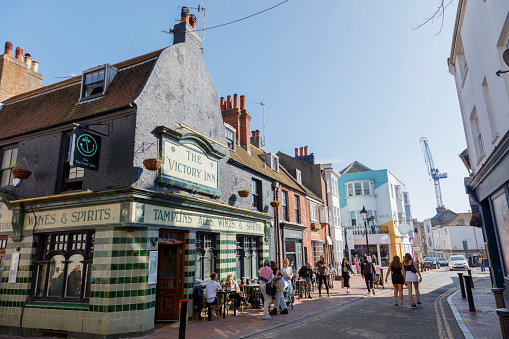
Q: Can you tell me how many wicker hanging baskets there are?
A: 4